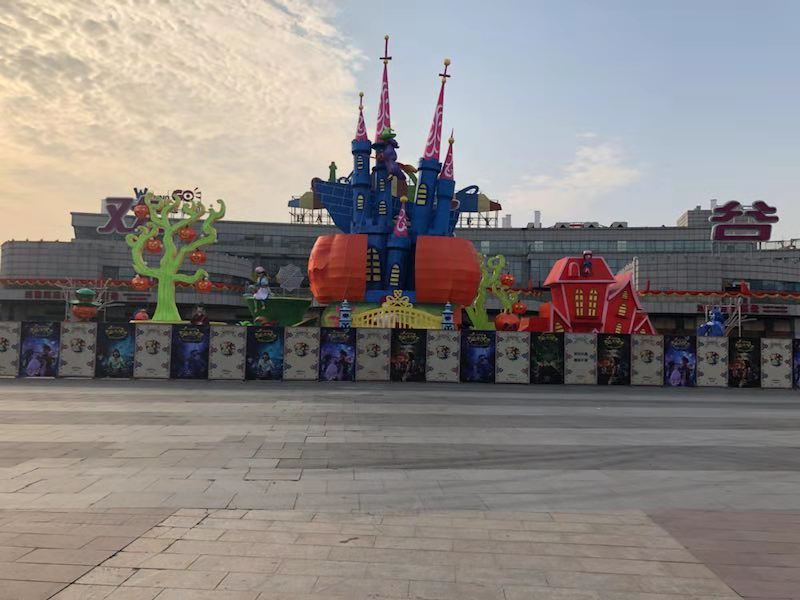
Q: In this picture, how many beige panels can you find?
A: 12